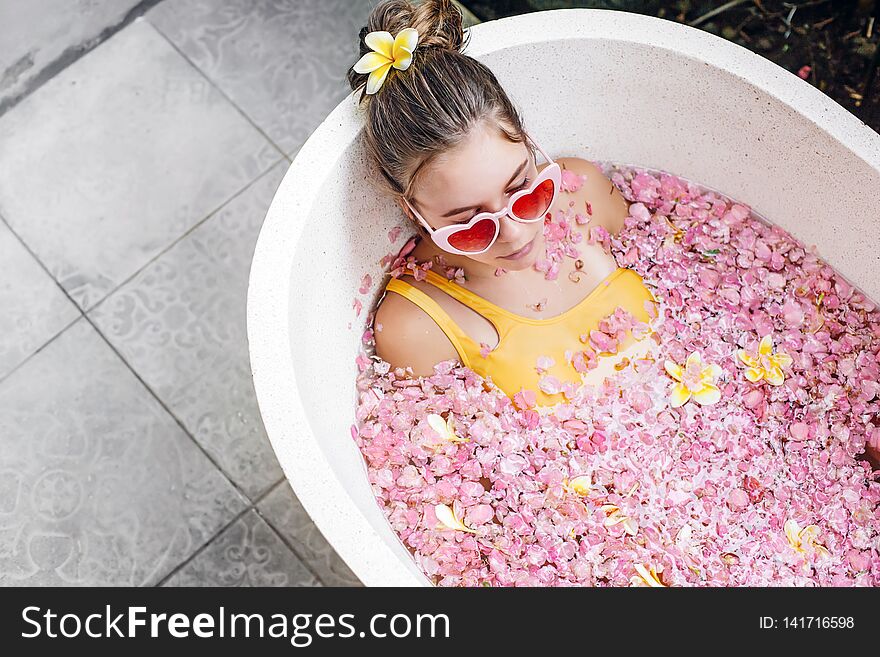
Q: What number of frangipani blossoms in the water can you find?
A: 8